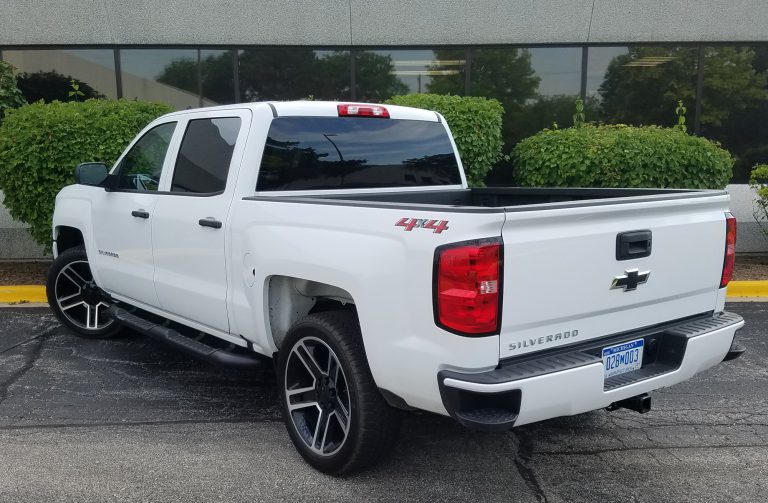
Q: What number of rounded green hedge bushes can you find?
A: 3